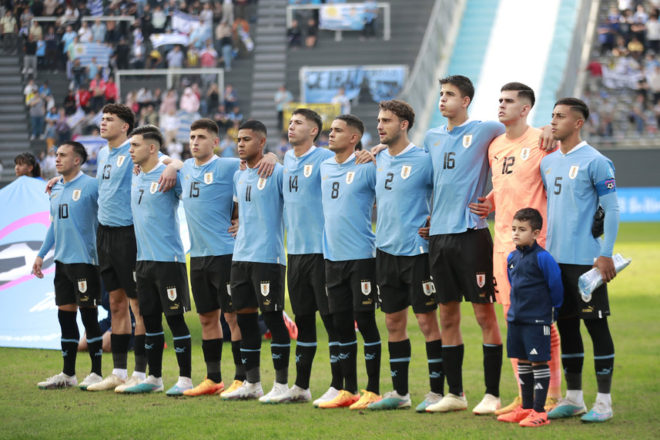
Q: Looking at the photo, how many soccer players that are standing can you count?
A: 11